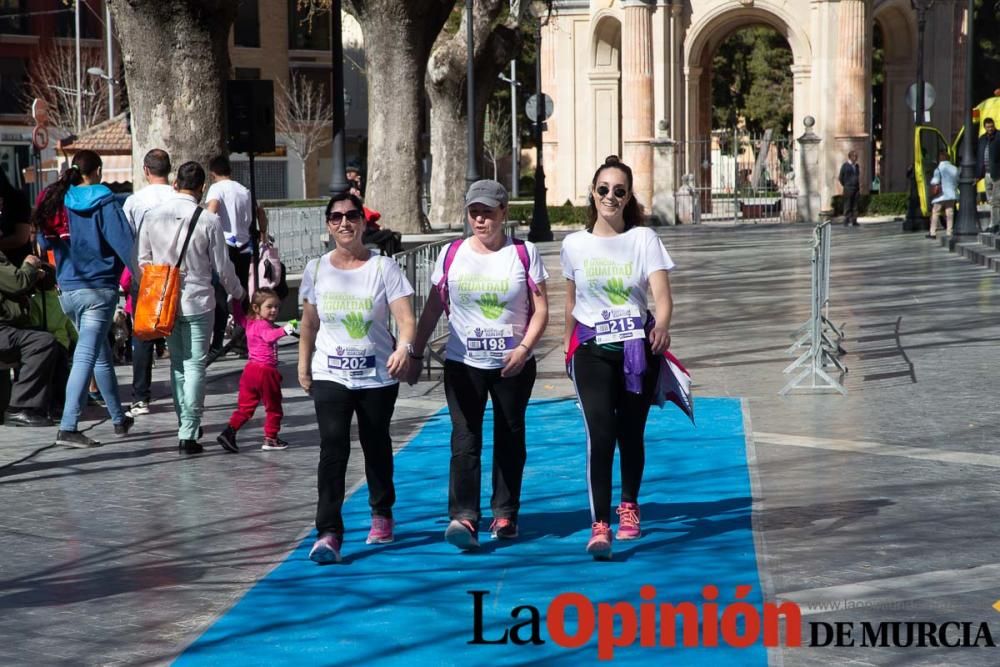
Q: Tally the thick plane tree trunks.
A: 3